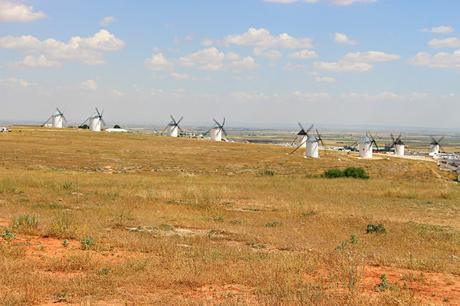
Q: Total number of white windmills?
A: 9